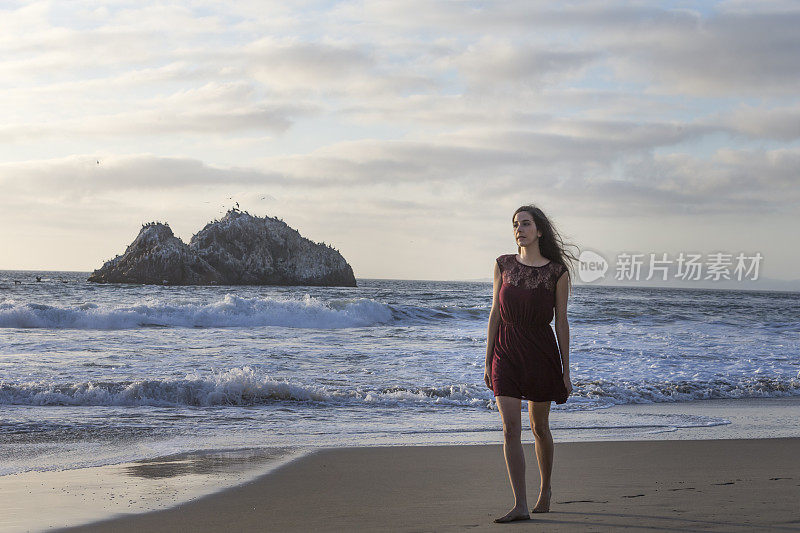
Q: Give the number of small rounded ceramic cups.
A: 0